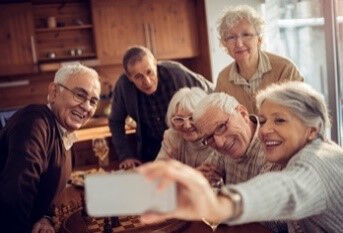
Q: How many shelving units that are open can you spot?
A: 1